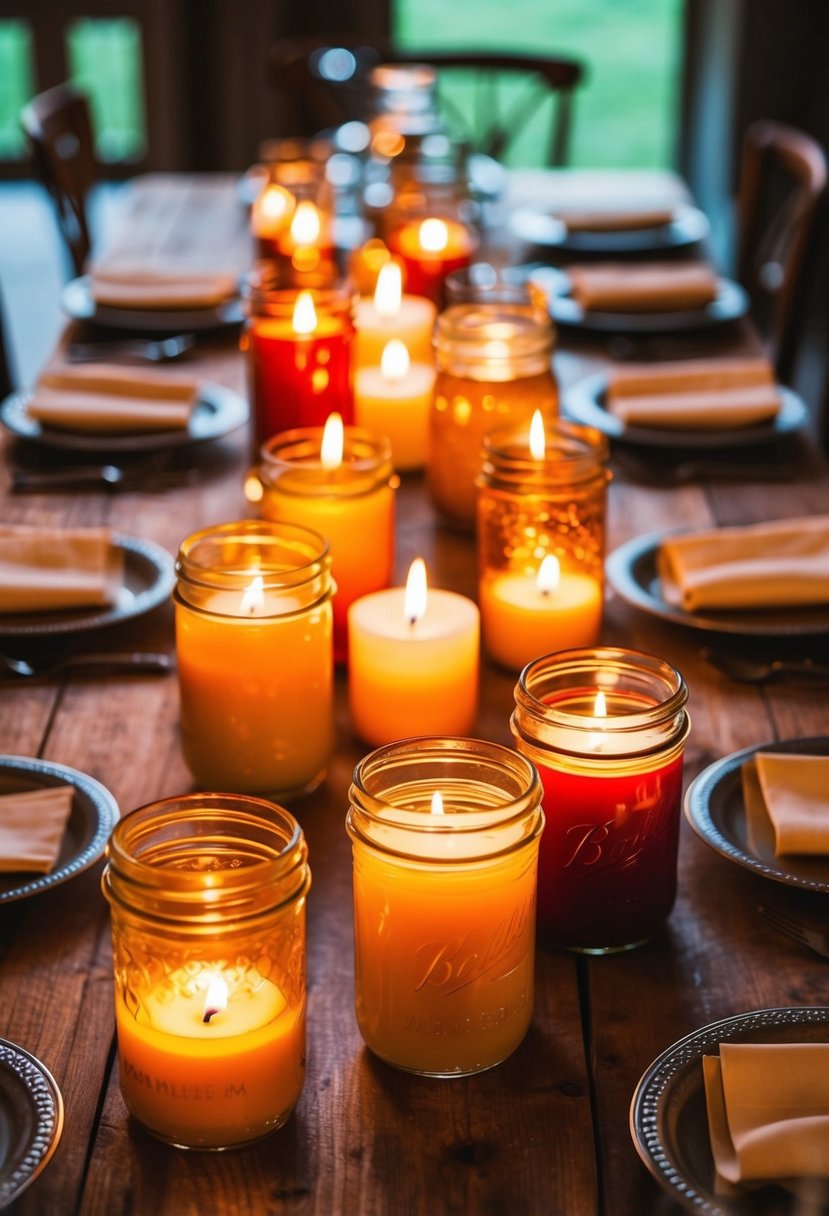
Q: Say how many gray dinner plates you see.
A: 11